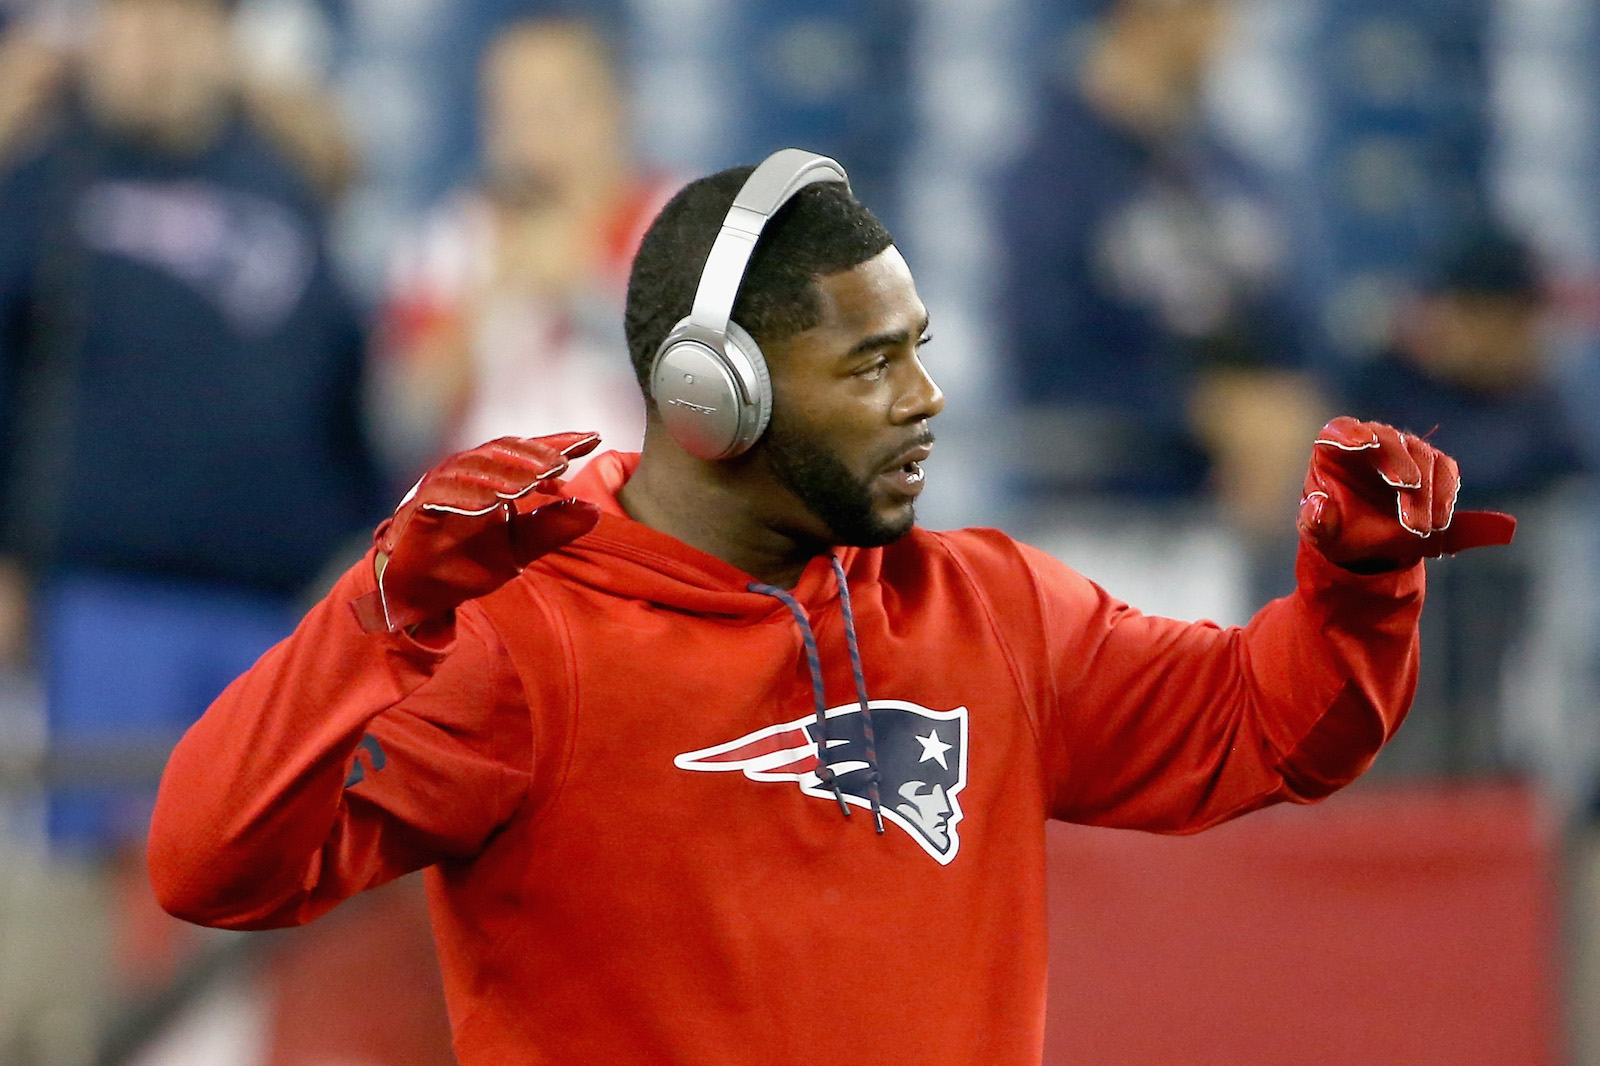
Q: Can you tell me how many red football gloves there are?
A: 2